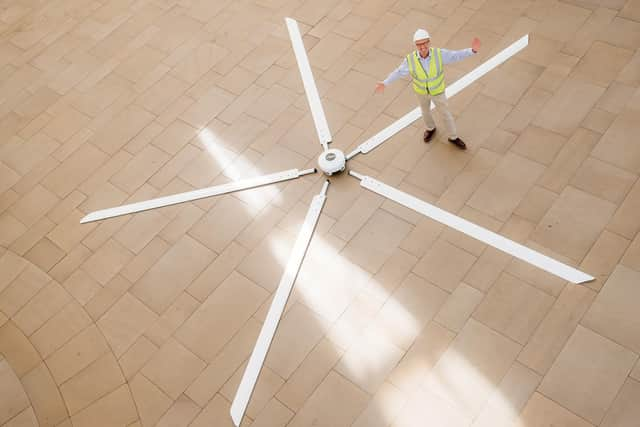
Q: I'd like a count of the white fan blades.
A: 5